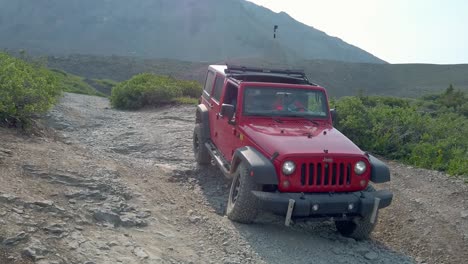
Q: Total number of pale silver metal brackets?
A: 2